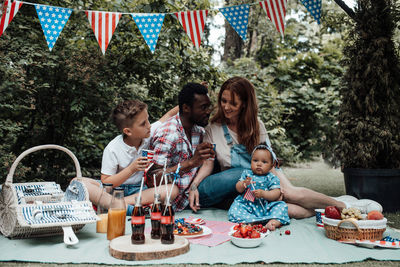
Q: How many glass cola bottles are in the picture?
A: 3